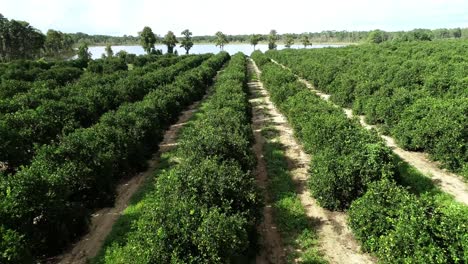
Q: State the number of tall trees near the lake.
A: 8